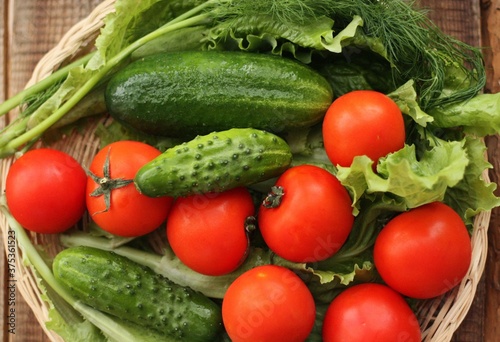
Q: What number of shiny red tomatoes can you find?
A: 8